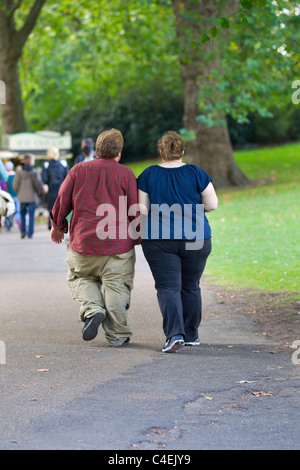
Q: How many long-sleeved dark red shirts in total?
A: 1